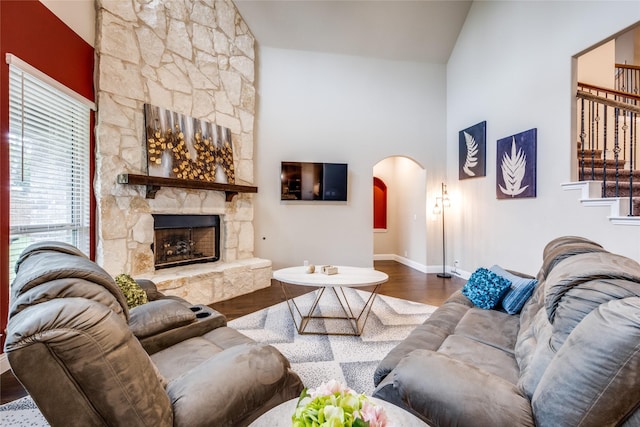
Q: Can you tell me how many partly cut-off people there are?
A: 0